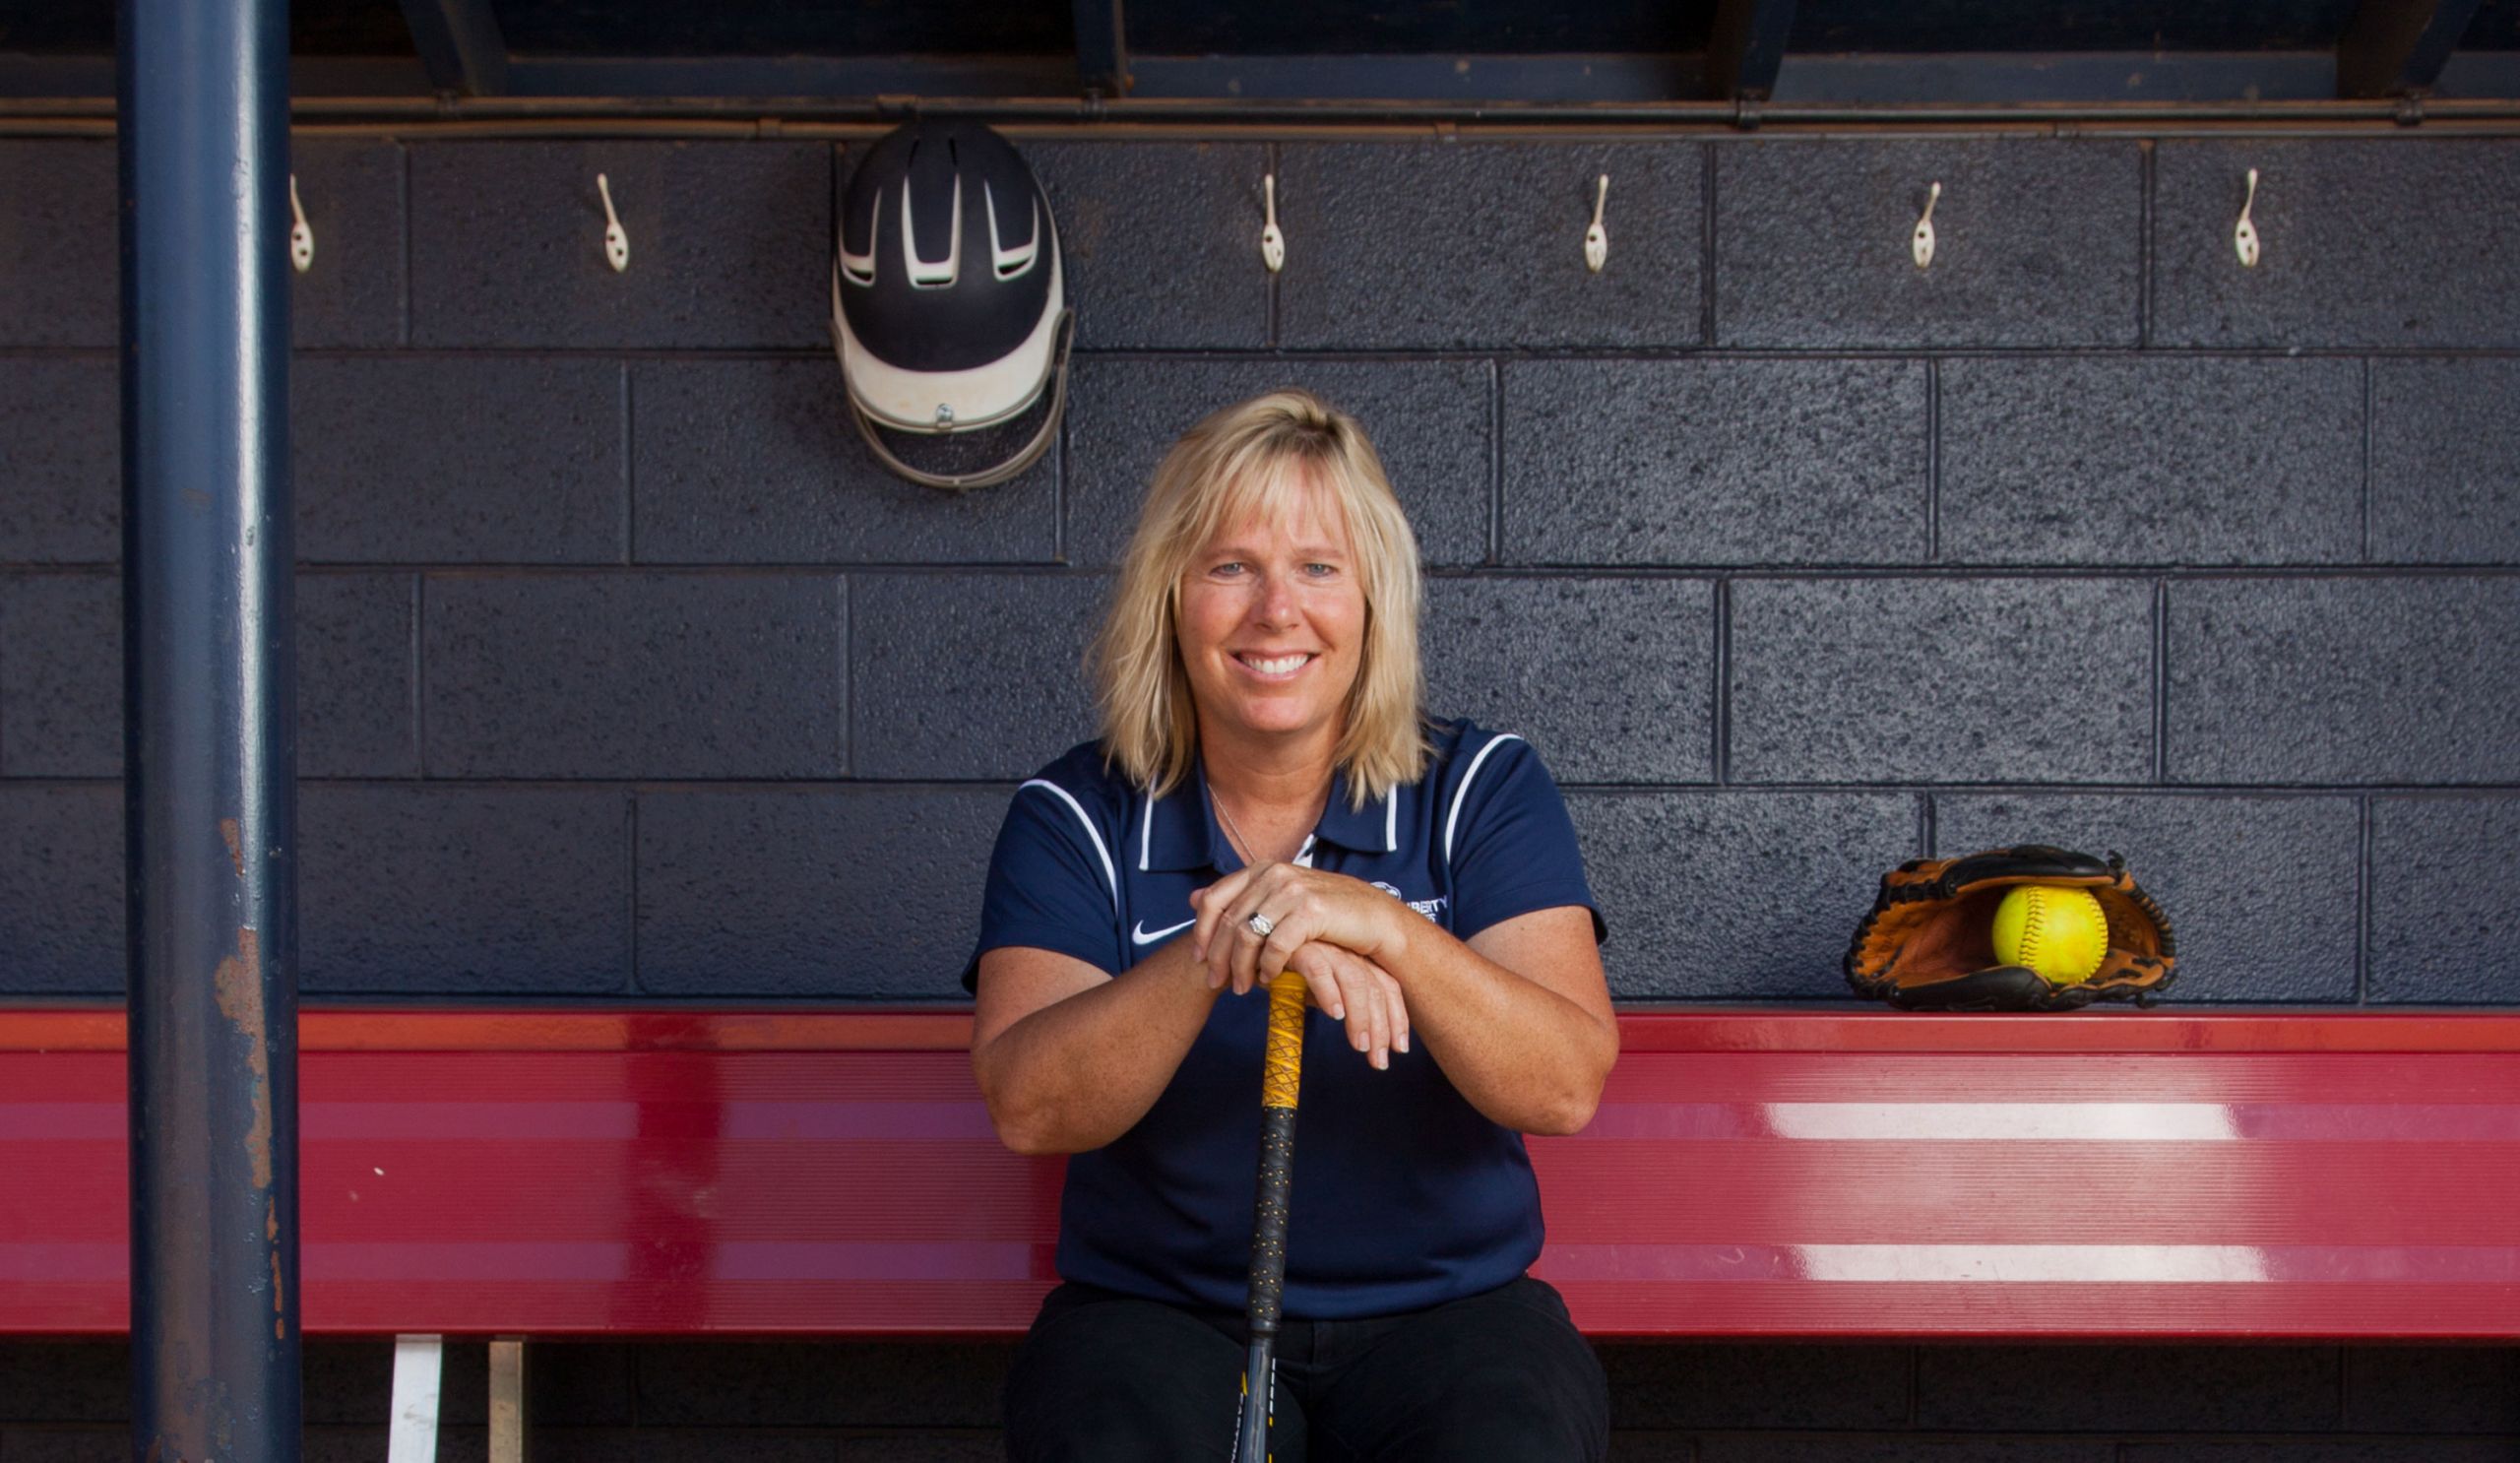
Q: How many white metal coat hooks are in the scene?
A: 6